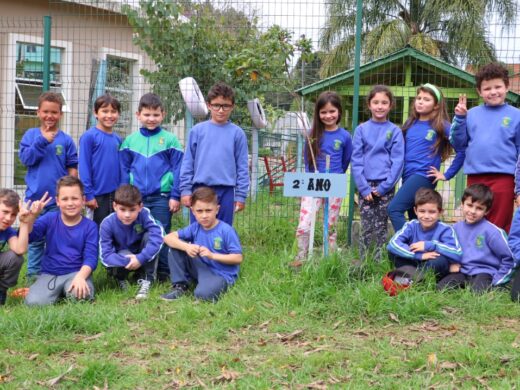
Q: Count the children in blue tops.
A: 14